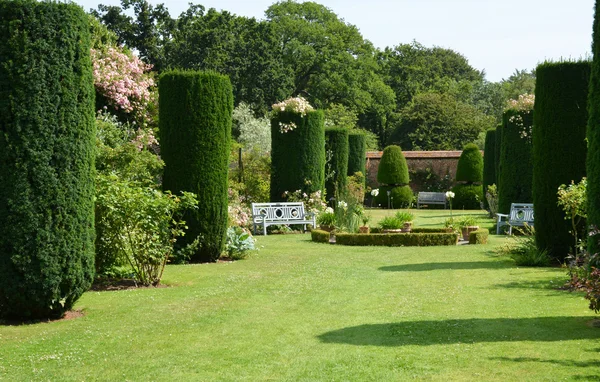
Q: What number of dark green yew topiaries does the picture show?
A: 12